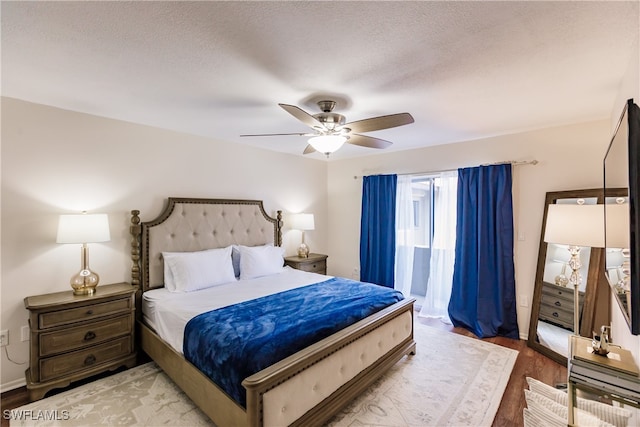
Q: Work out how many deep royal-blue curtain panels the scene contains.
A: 2